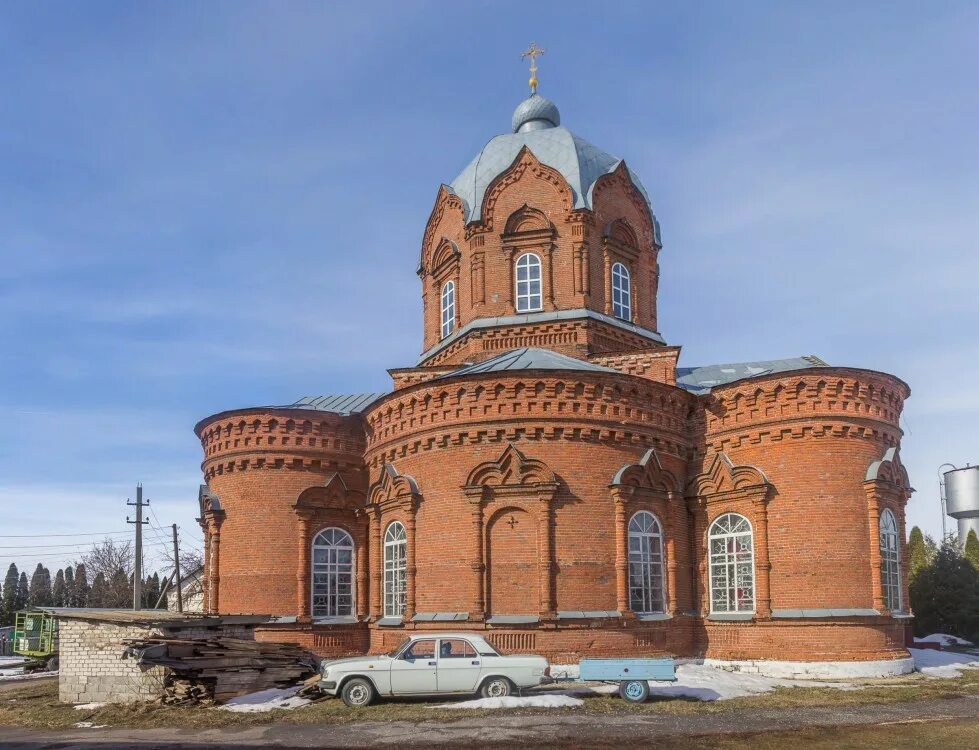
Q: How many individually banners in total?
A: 0